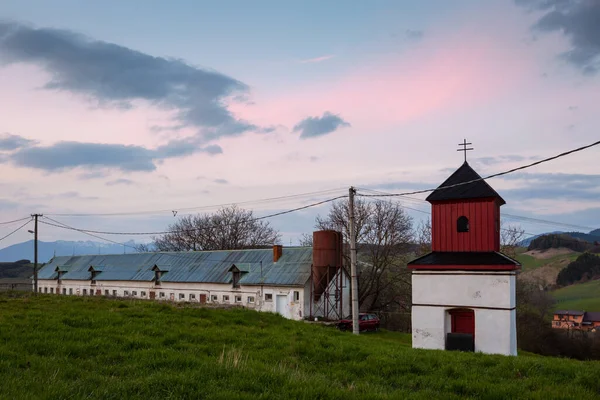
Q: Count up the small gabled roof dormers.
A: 4